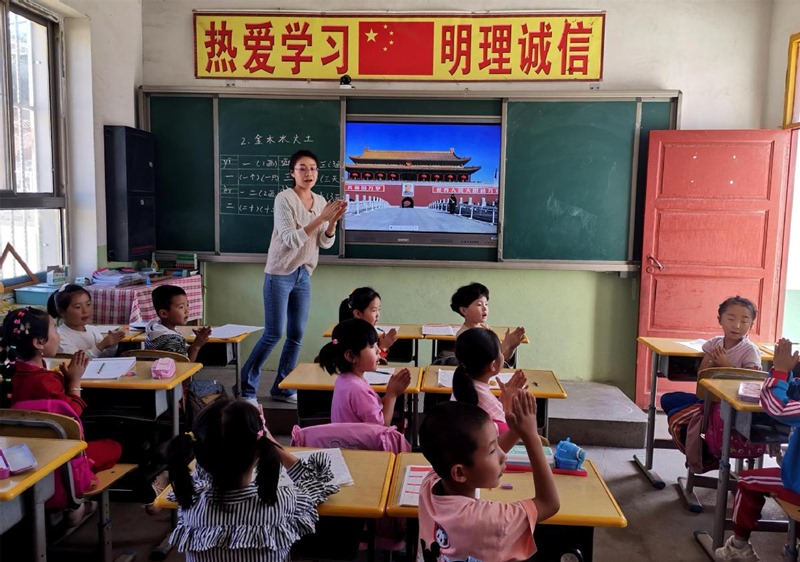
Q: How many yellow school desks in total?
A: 13